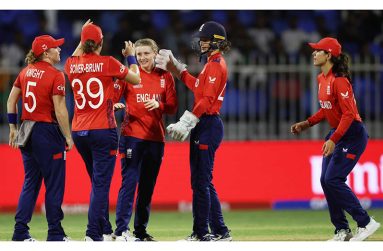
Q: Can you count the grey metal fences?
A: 1